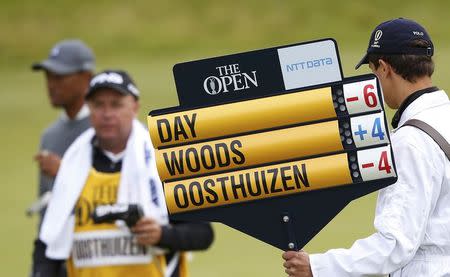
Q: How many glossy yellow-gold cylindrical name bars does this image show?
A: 3